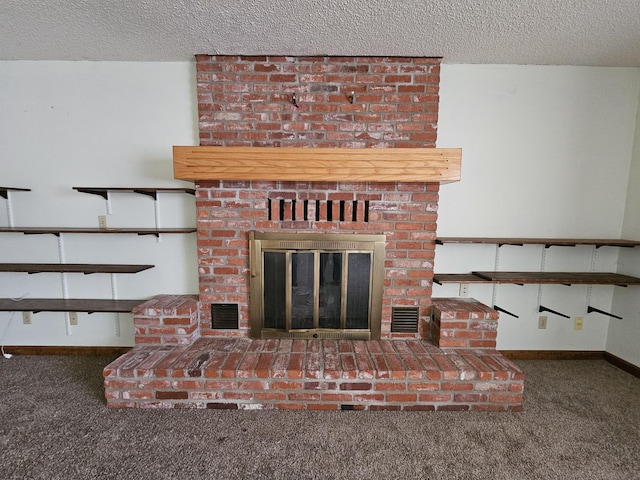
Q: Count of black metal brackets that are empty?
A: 3